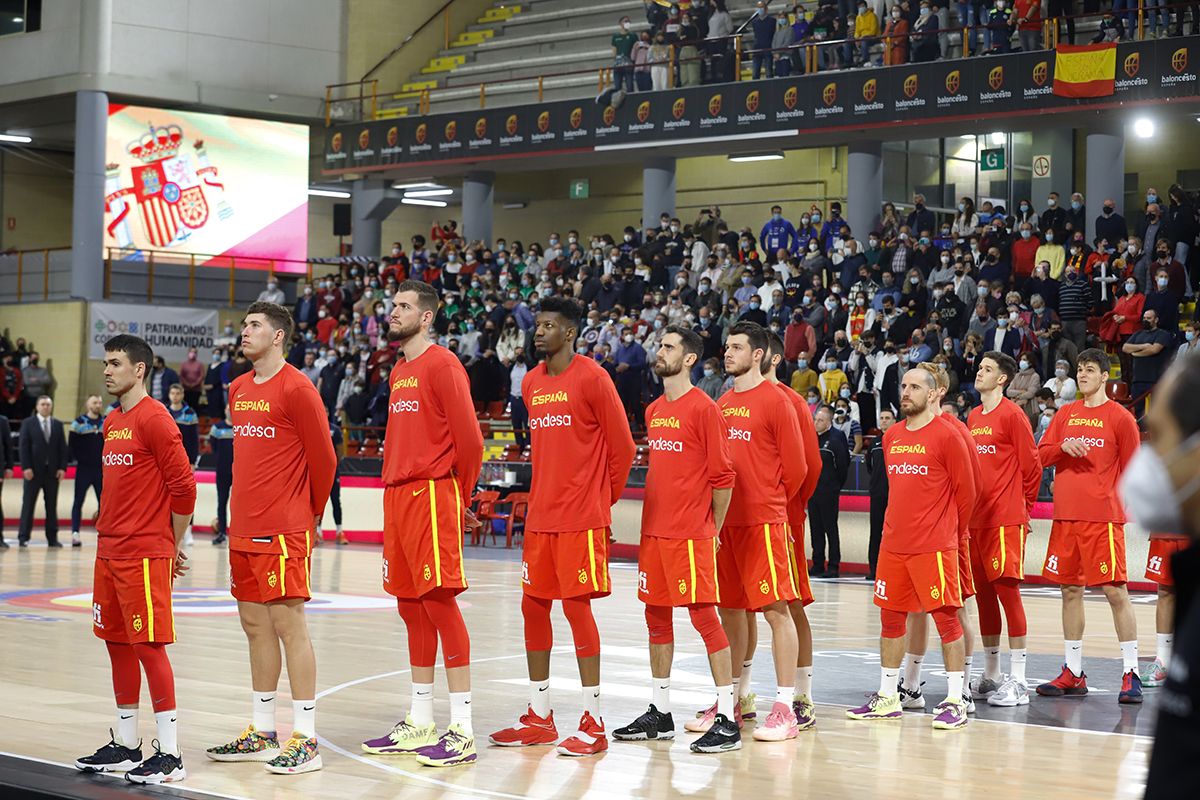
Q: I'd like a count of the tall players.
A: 12